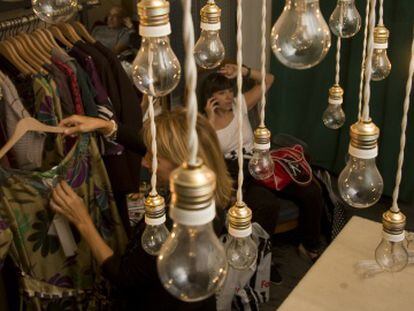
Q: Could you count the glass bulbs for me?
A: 13